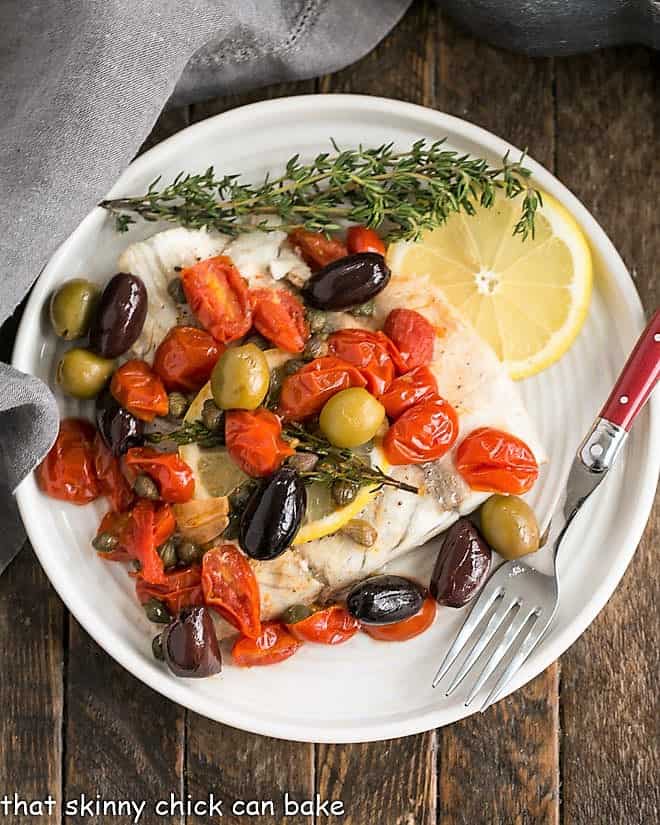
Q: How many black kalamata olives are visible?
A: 7